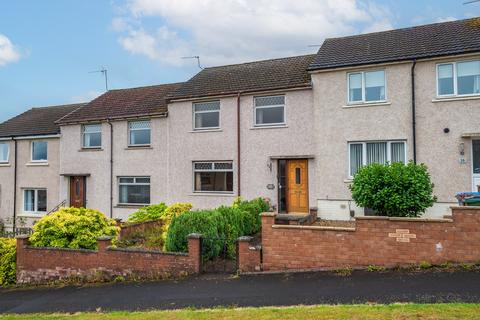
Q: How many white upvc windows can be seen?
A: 12